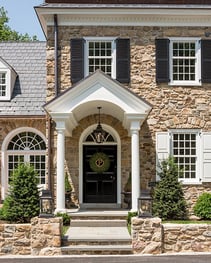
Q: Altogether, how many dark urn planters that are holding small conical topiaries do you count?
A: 2